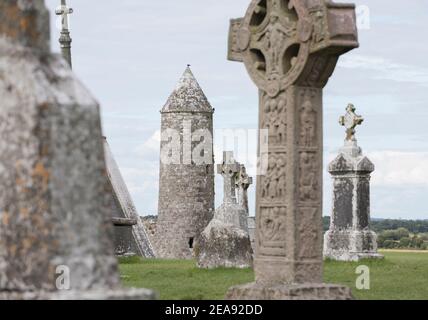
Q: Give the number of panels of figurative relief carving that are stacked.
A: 3